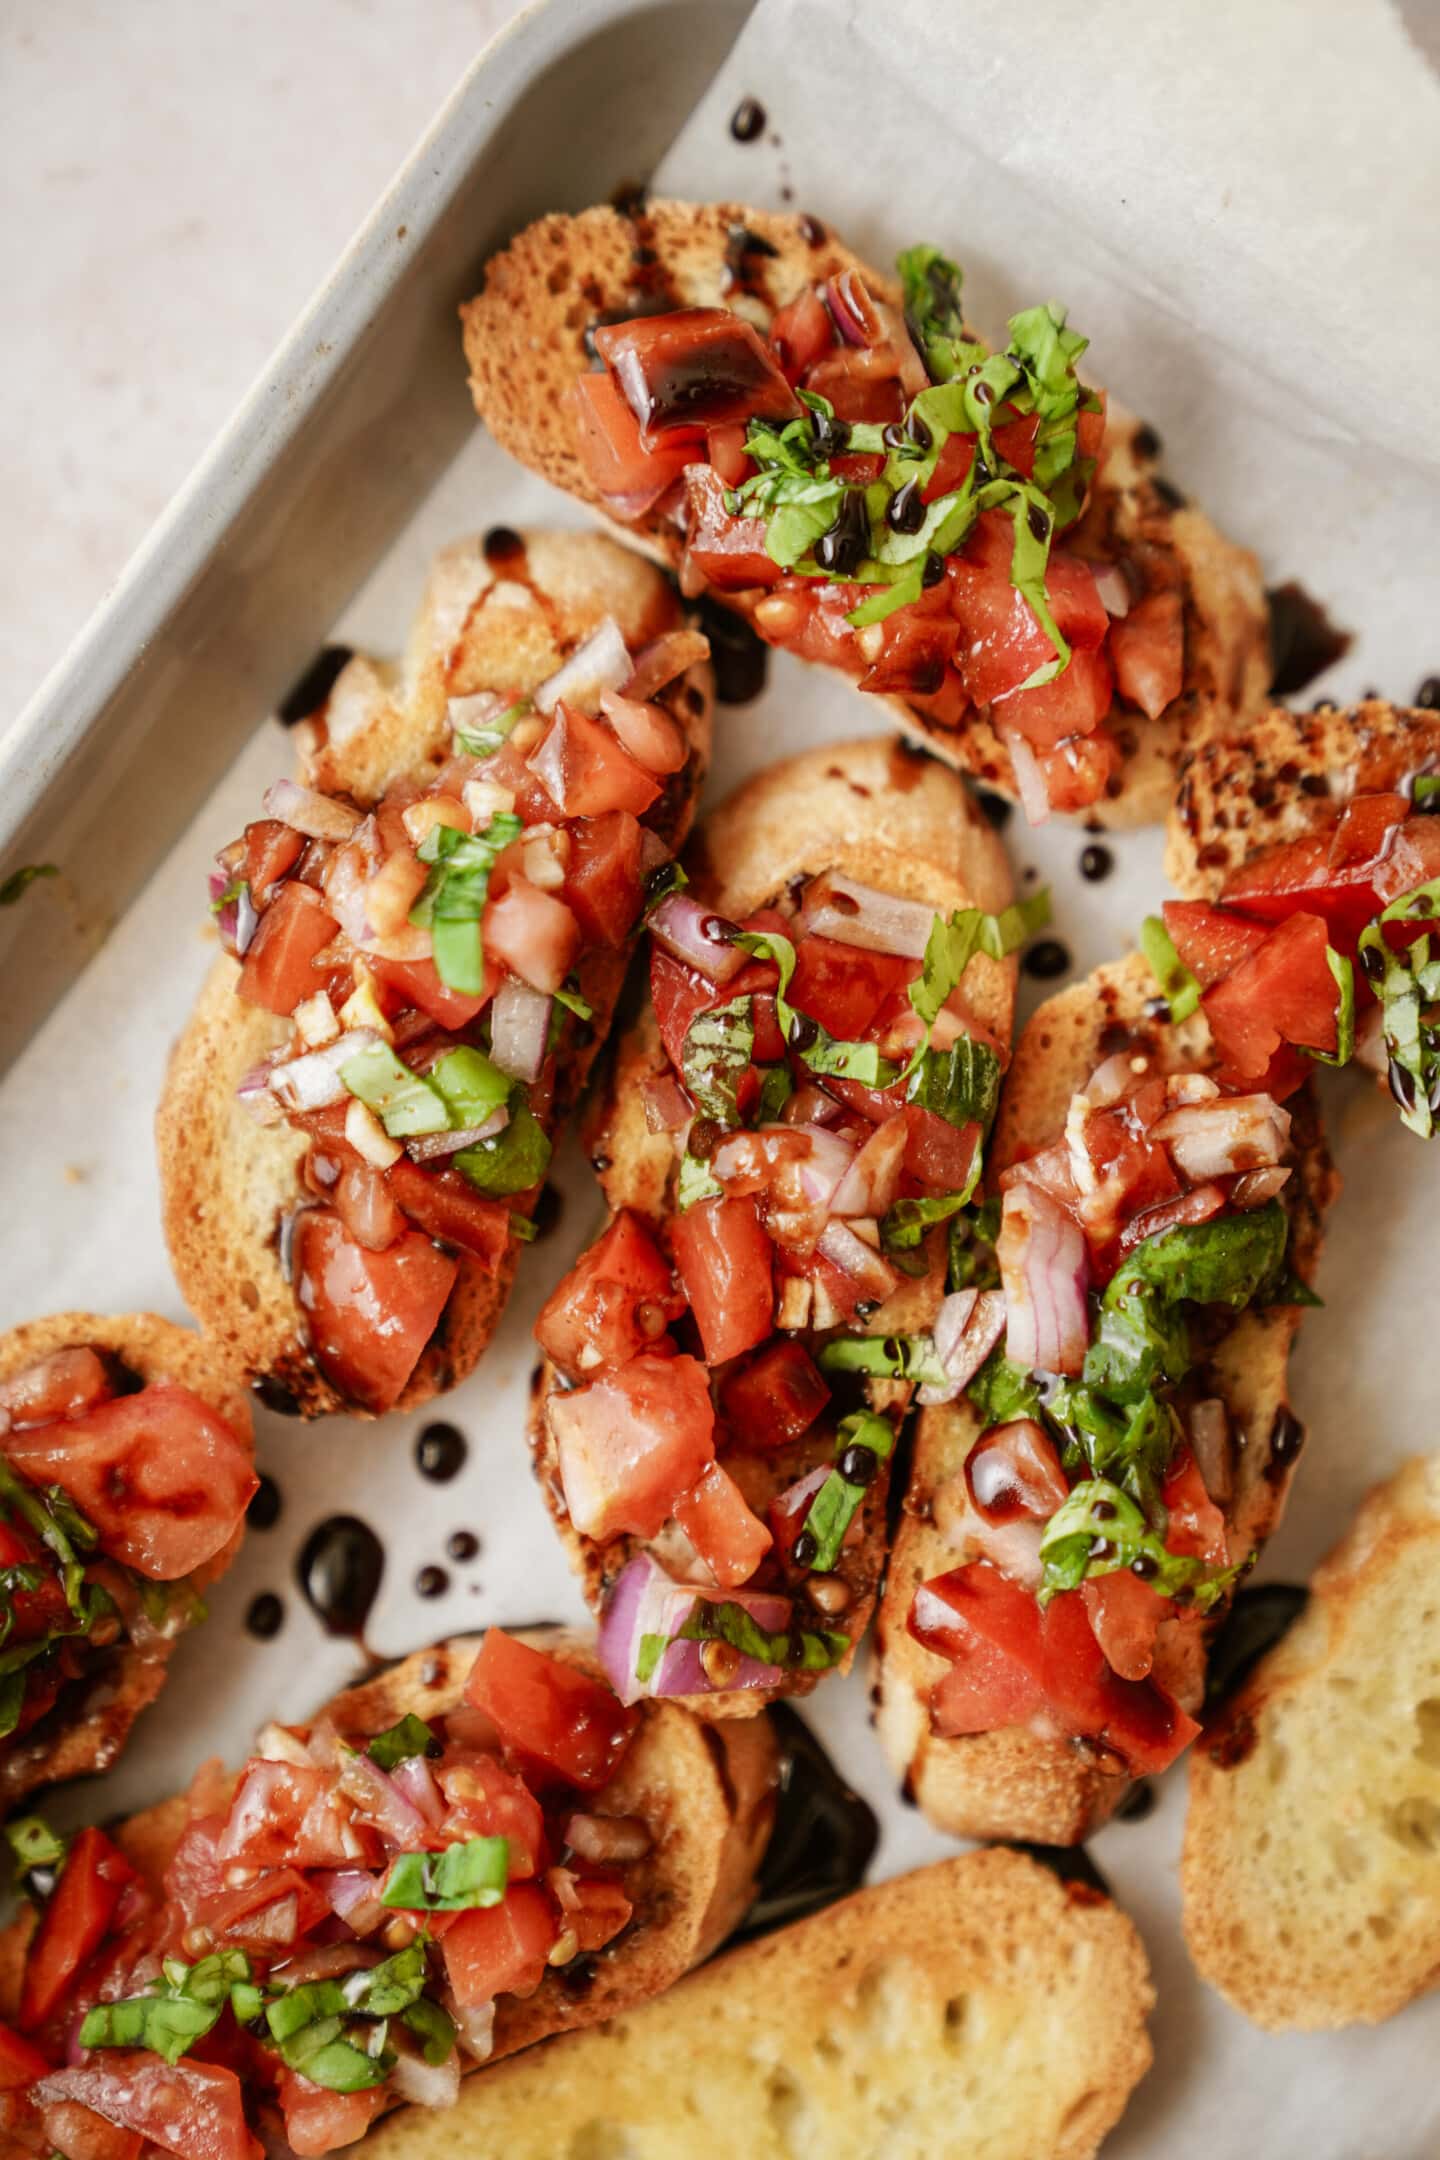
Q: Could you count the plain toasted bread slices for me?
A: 2